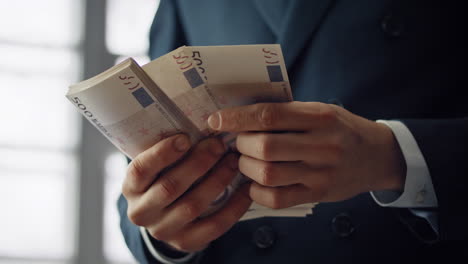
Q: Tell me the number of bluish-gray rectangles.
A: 3